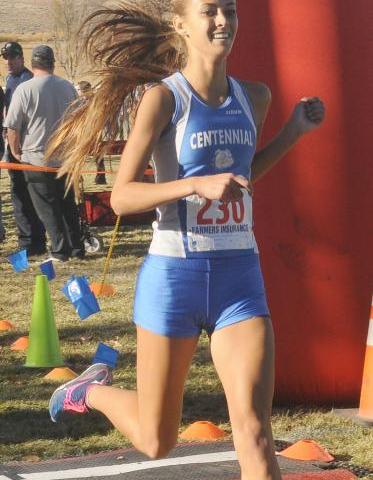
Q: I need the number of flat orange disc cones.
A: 6